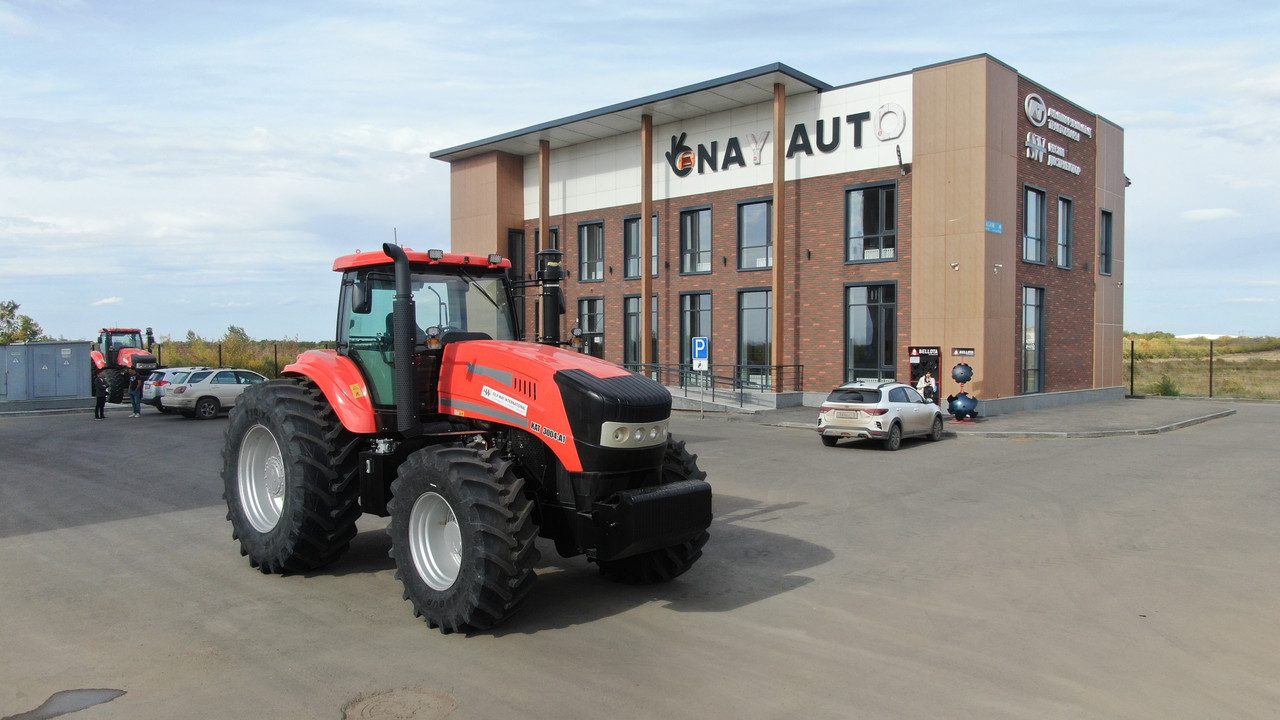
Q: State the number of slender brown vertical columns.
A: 3